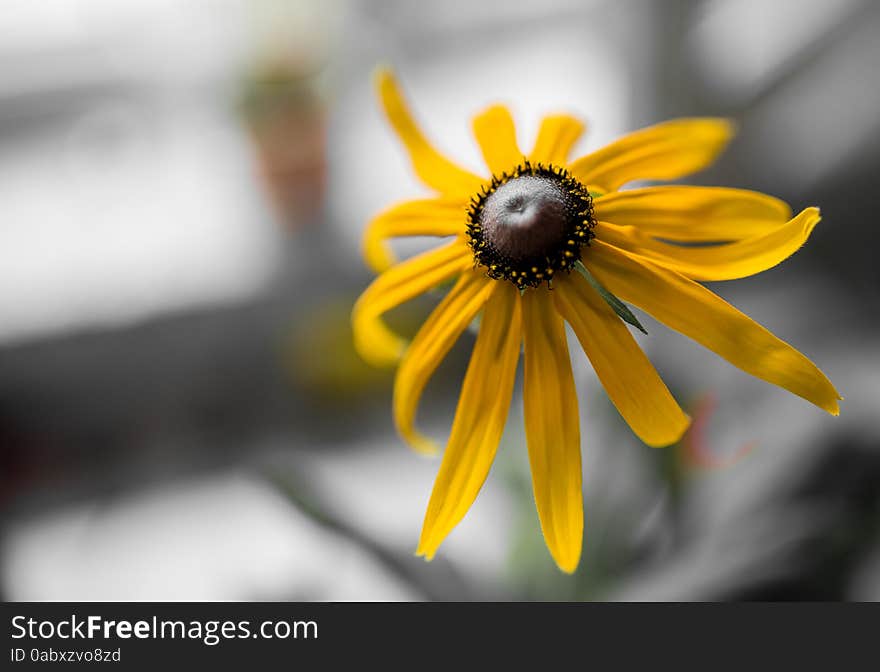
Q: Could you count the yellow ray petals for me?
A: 13